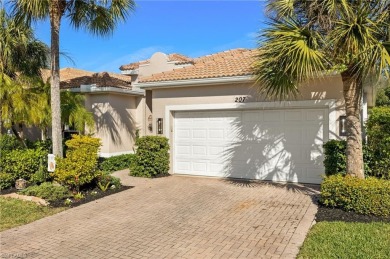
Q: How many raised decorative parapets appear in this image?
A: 1